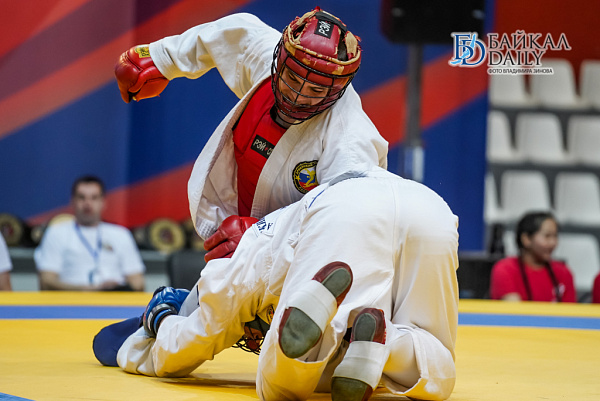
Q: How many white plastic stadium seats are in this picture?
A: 11